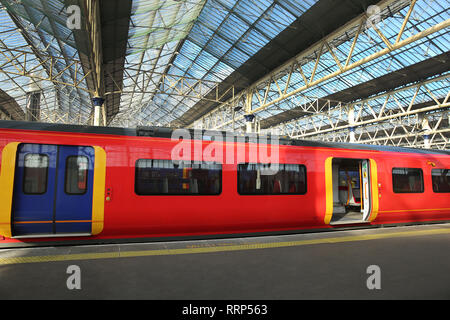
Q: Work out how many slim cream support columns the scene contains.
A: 4